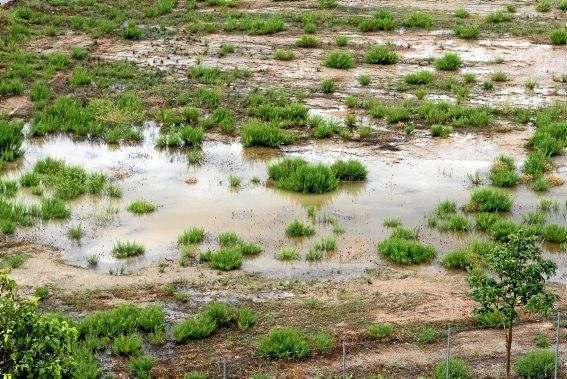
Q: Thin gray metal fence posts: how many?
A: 4